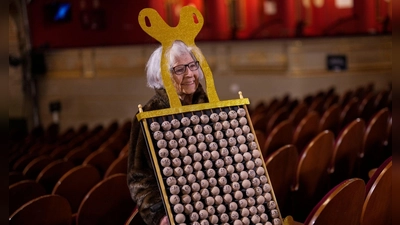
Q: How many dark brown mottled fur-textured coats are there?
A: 1